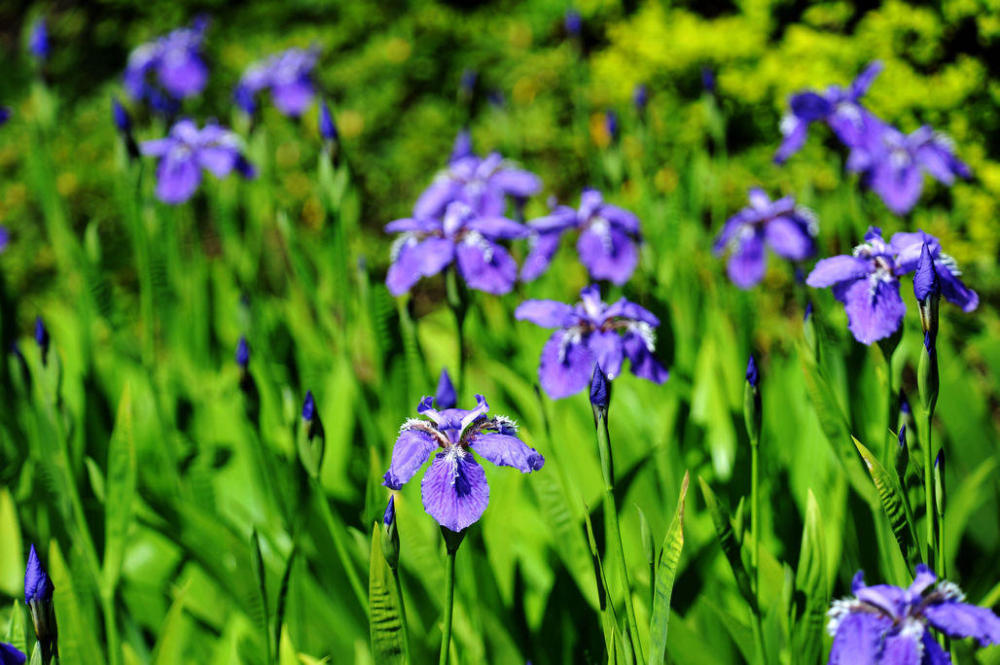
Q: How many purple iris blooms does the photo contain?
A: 13